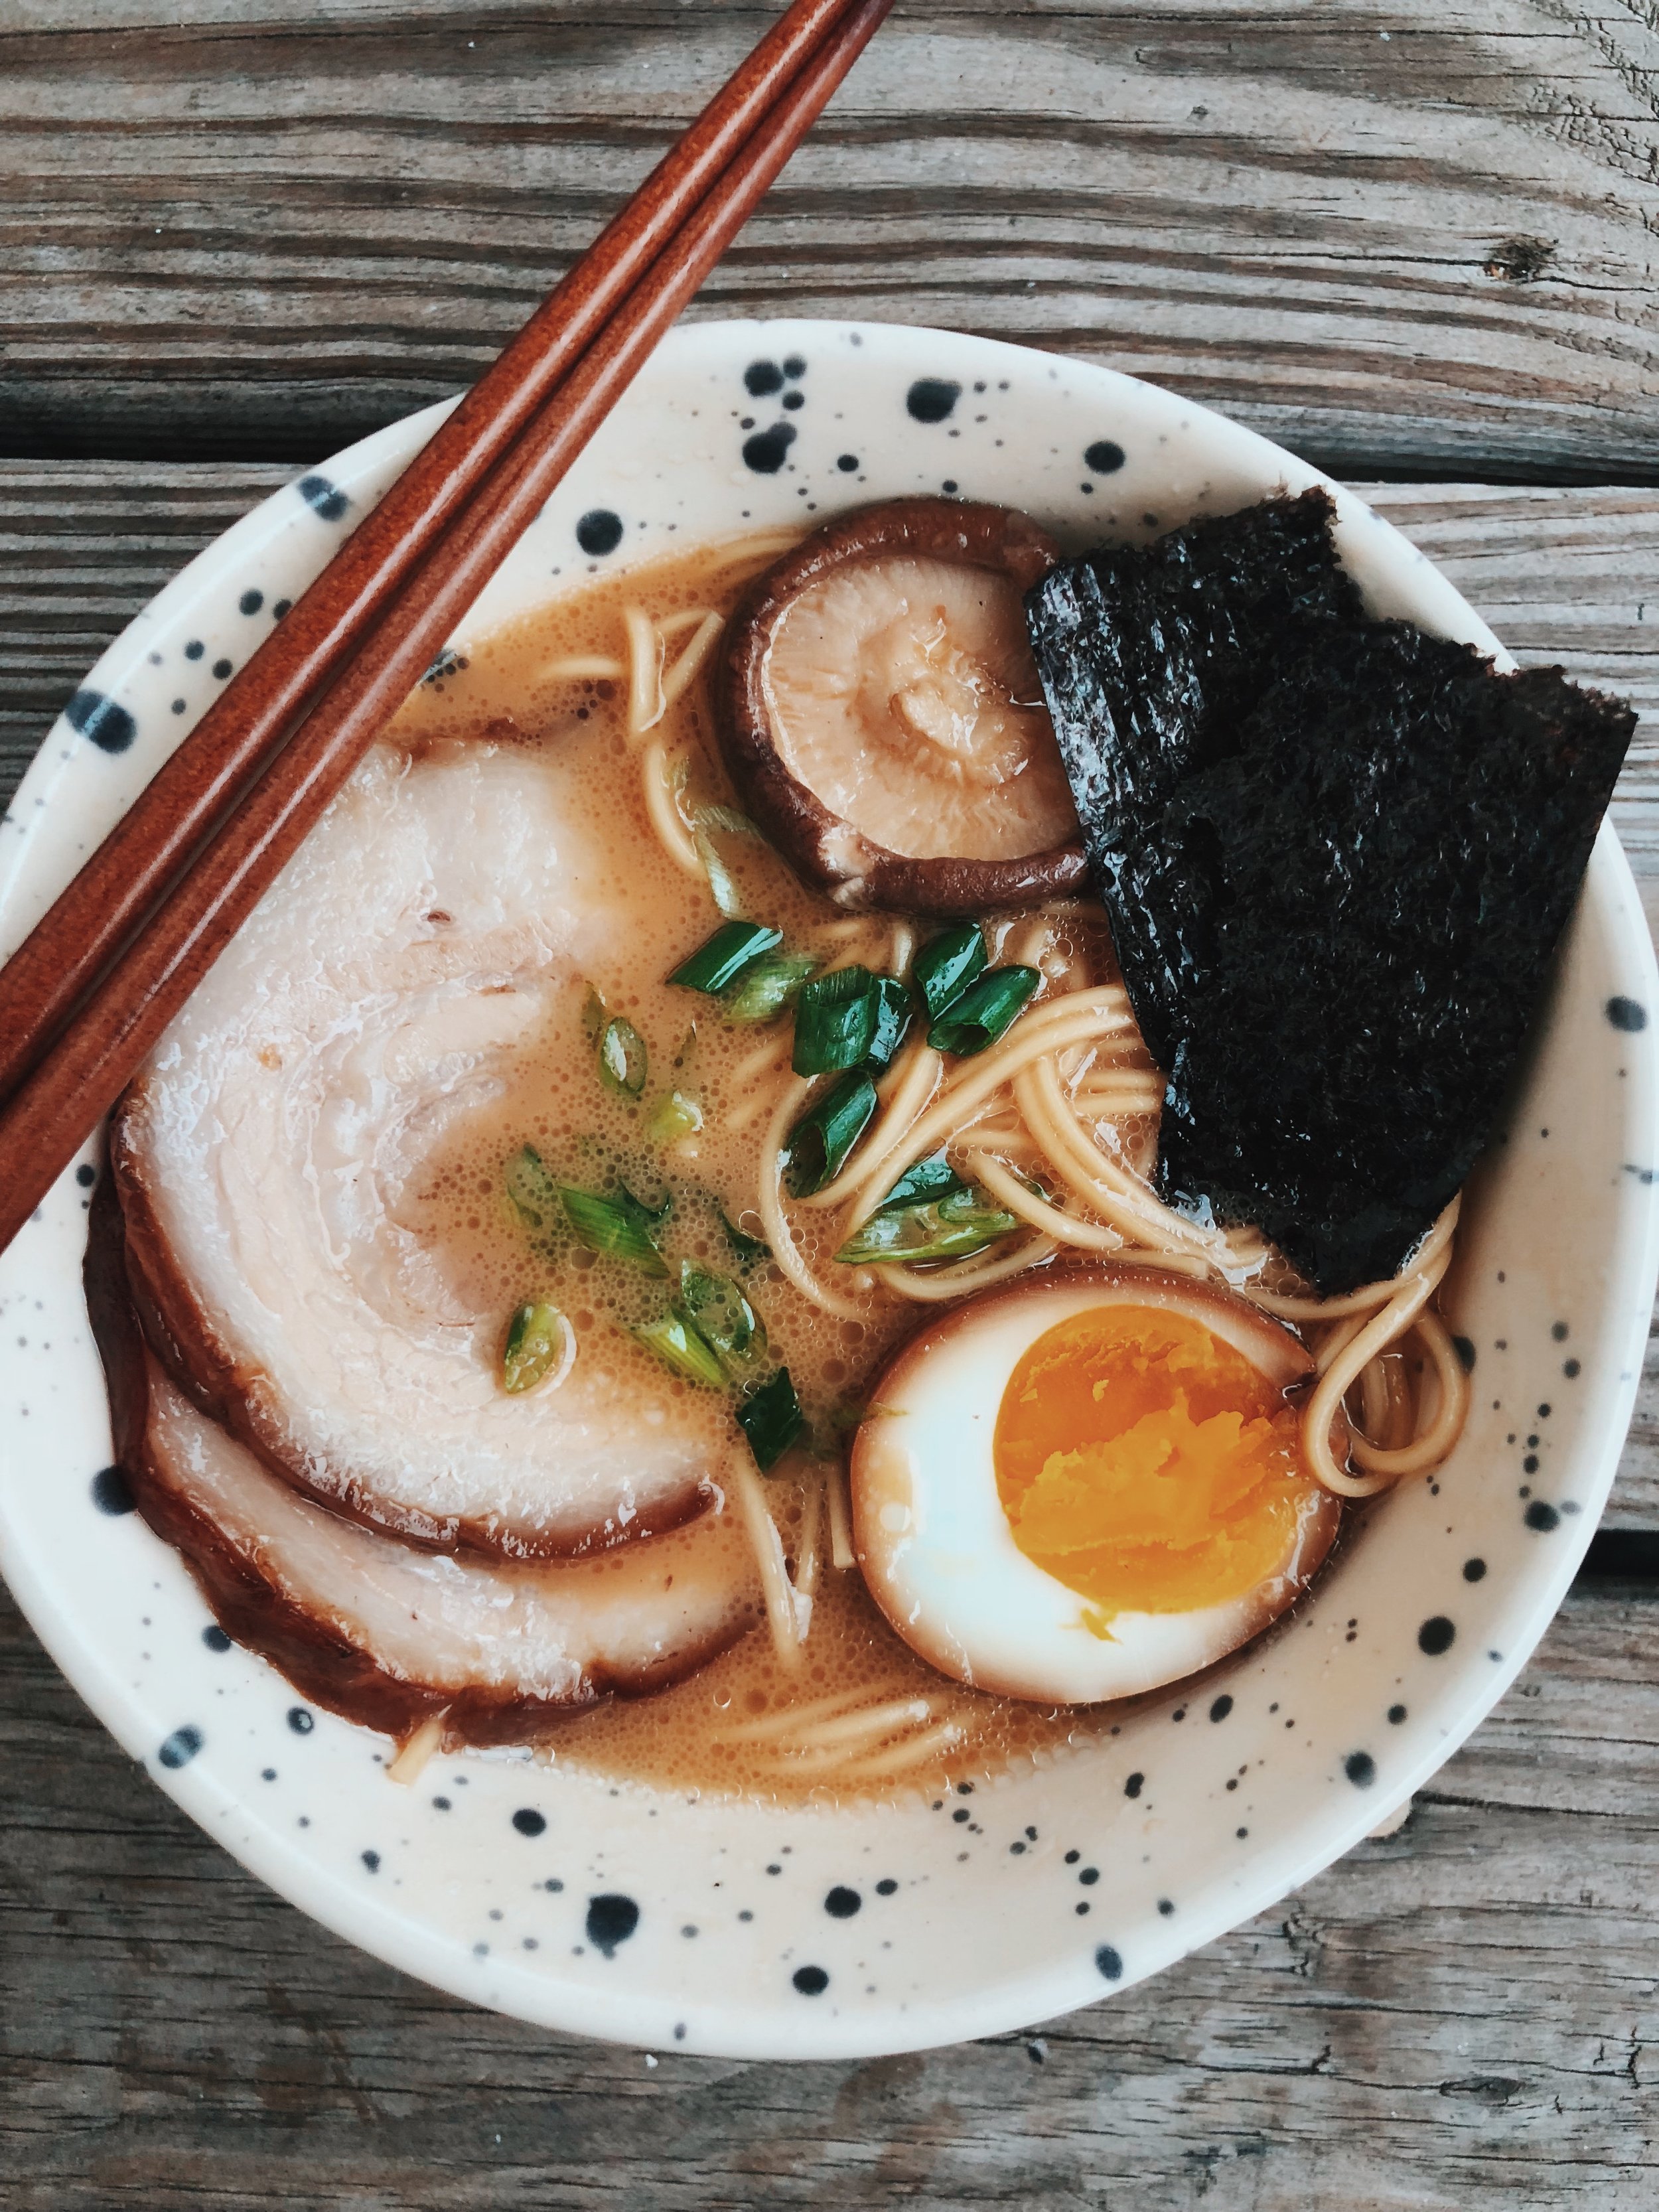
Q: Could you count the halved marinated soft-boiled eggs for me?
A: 1